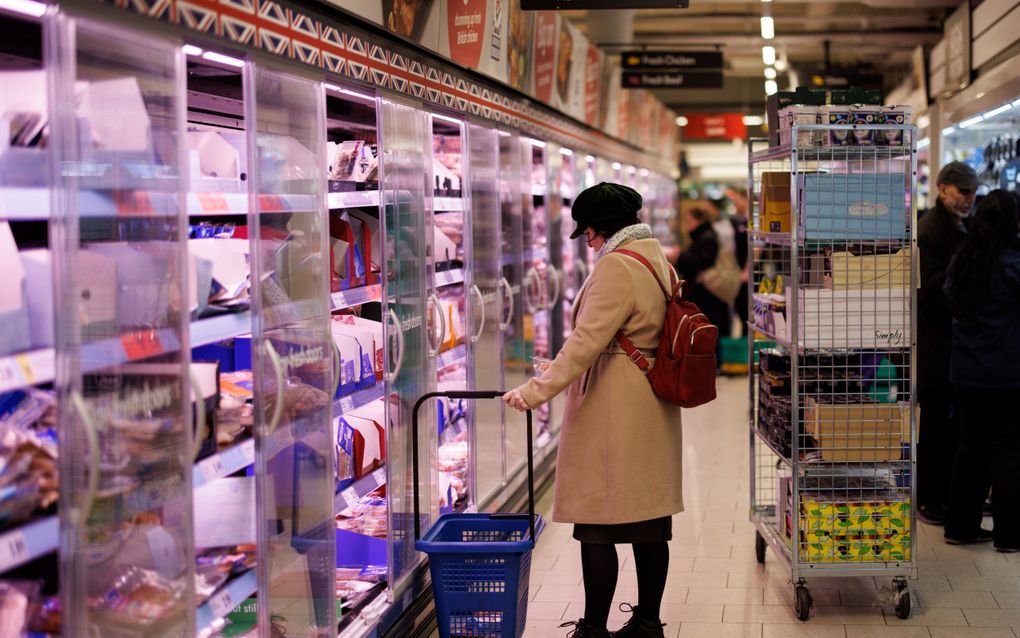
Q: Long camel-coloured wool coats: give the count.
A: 1